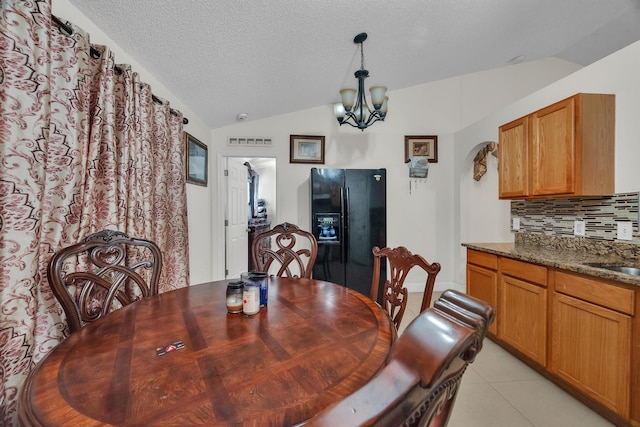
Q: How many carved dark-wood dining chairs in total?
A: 4